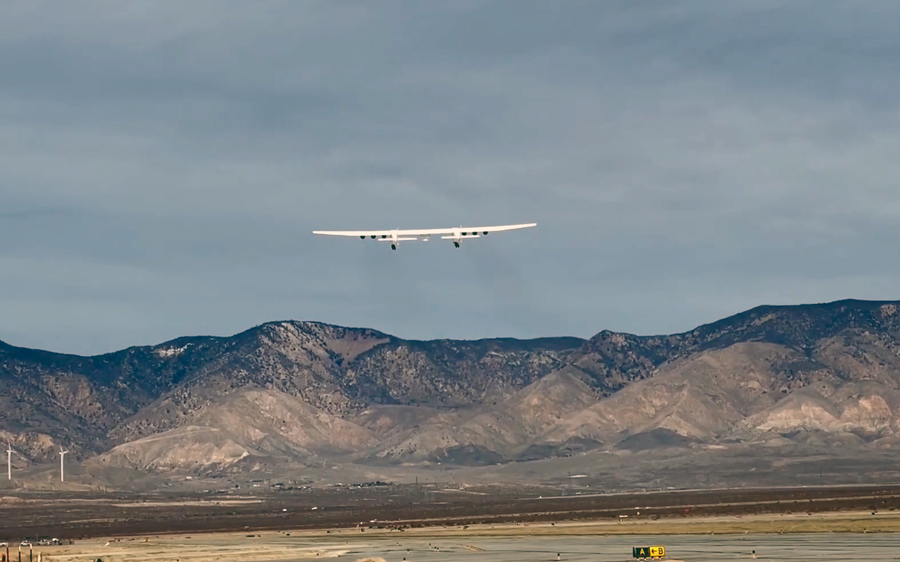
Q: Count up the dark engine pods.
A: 6